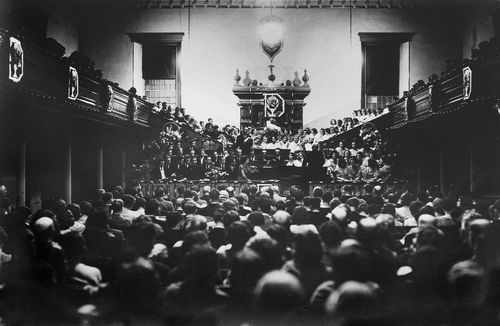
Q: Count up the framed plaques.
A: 4